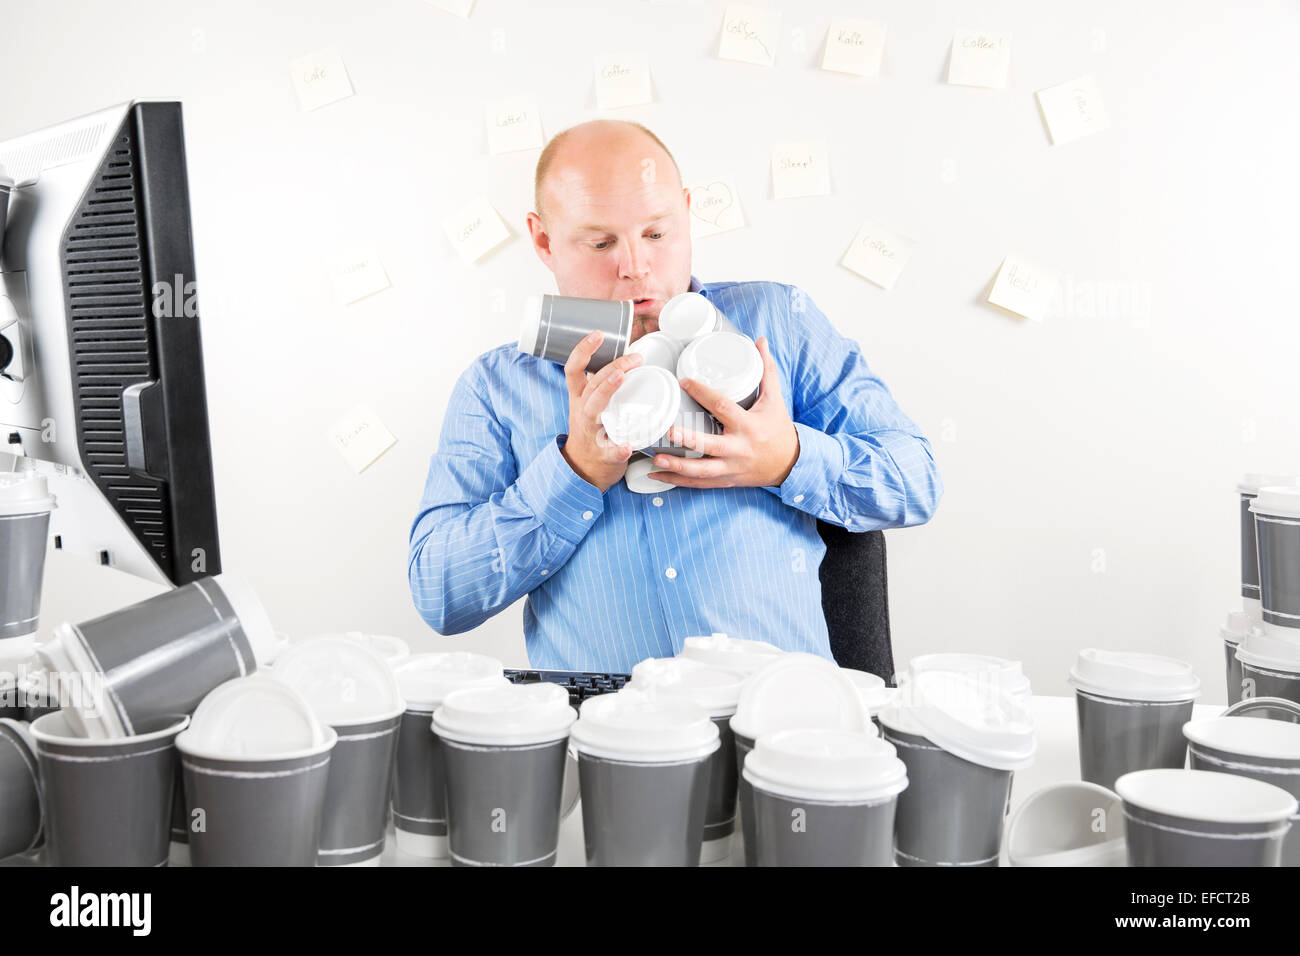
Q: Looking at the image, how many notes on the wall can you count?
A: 15